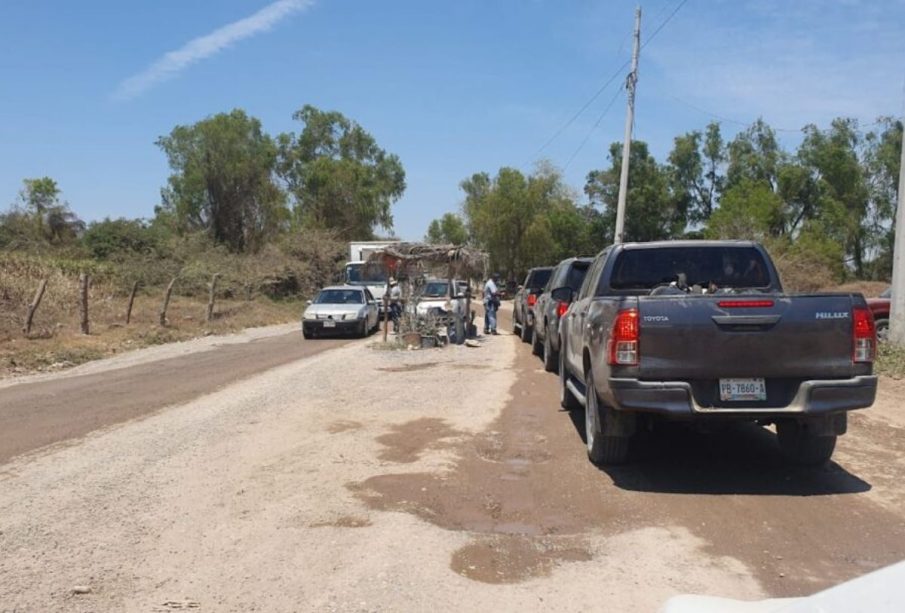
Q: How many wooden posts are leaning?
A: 4